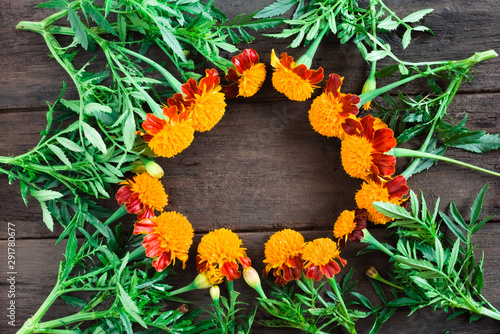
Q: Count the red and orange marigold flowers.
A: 13